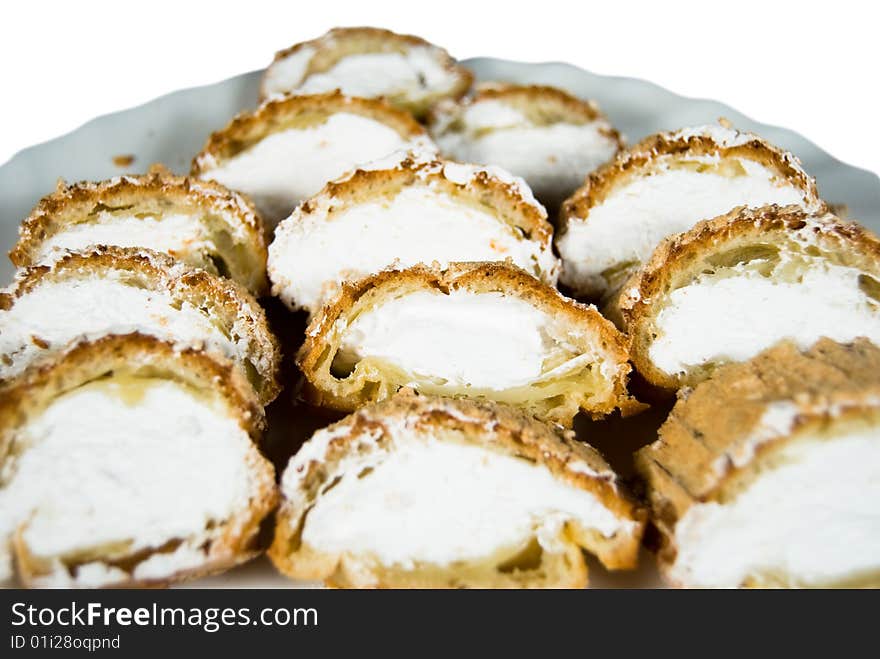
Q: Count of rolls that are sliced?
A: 12